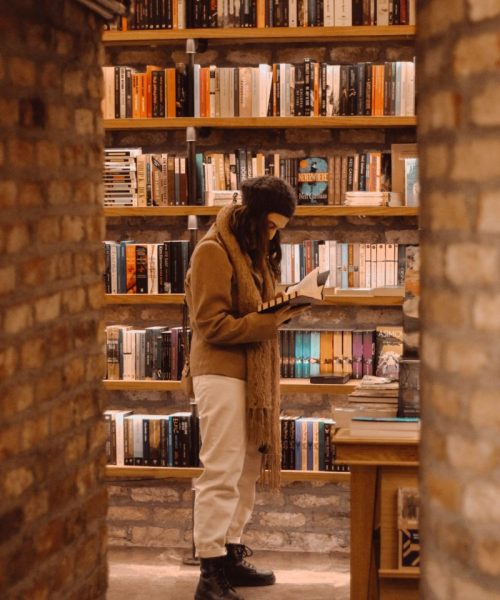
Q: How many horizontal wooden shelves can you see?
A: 6